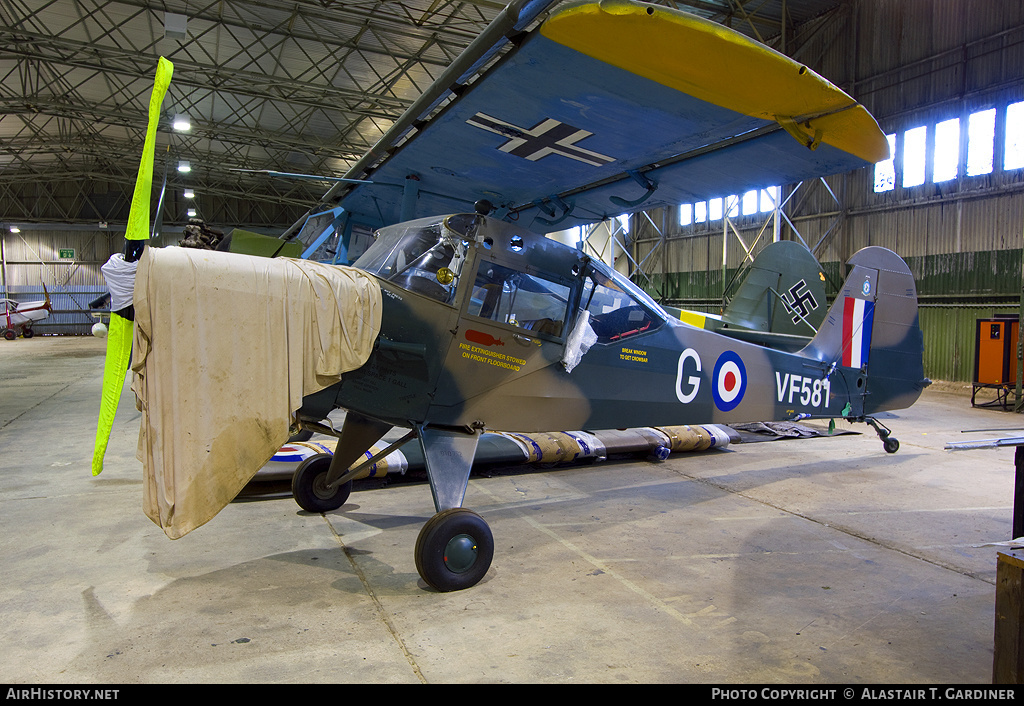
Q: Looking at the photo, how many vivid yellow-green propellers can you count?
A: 1